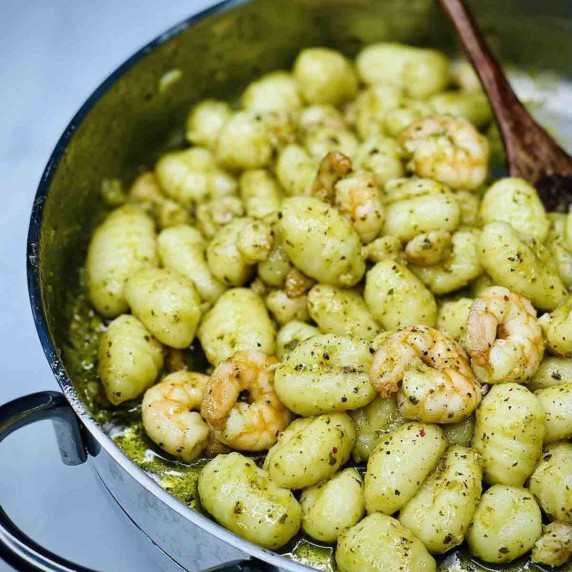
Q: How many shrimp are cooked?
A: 6